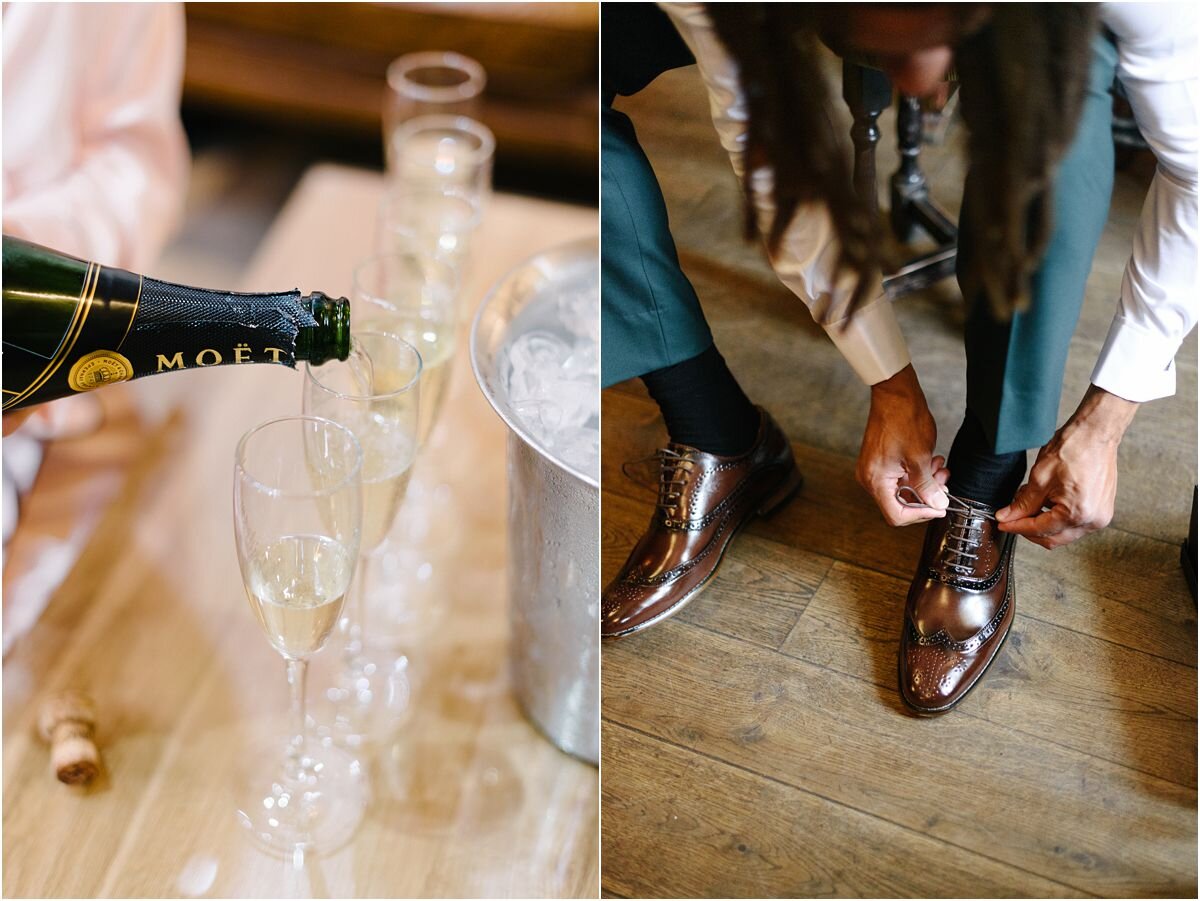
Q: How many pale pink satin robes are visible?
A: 1